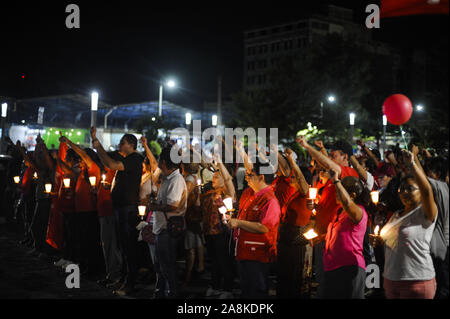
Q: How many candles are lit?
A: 15